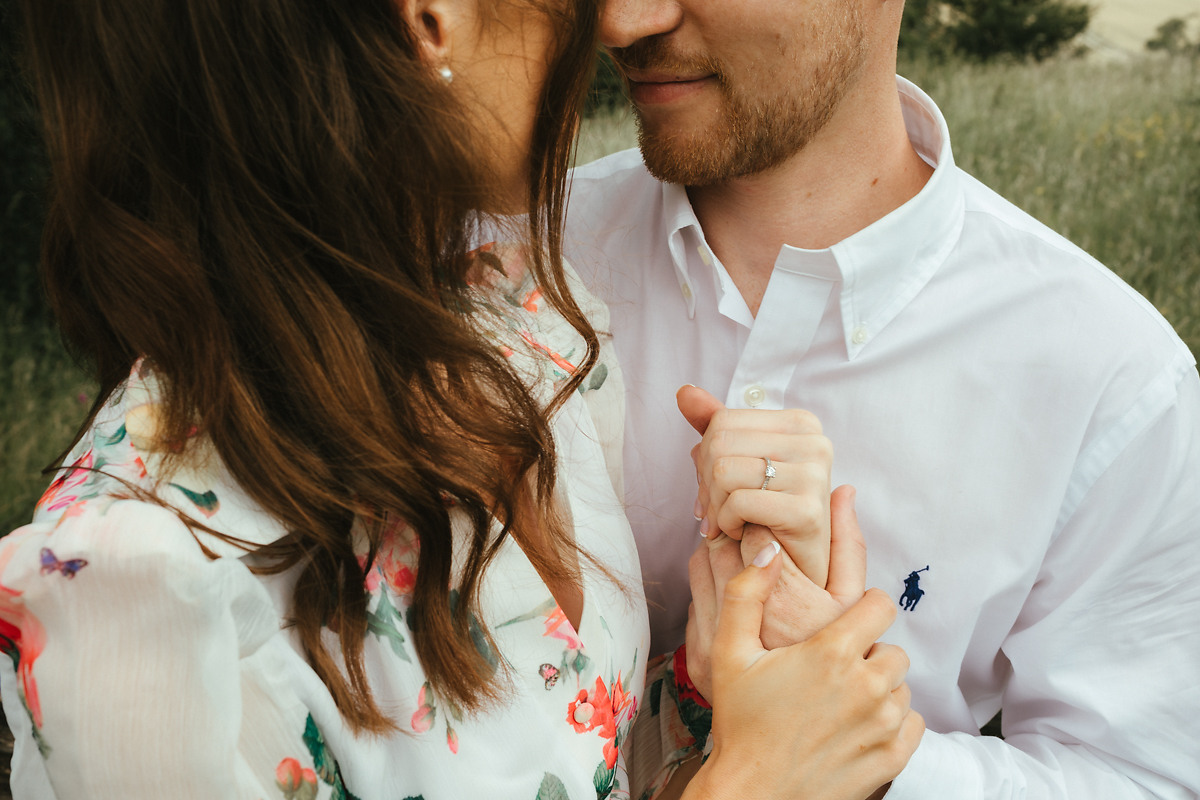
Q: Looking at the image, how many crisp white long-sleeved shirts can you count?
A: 1